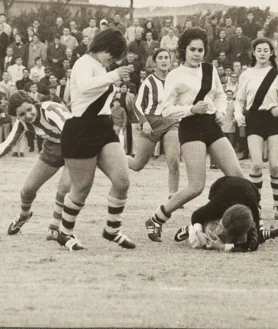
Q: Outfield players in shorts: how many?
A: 5